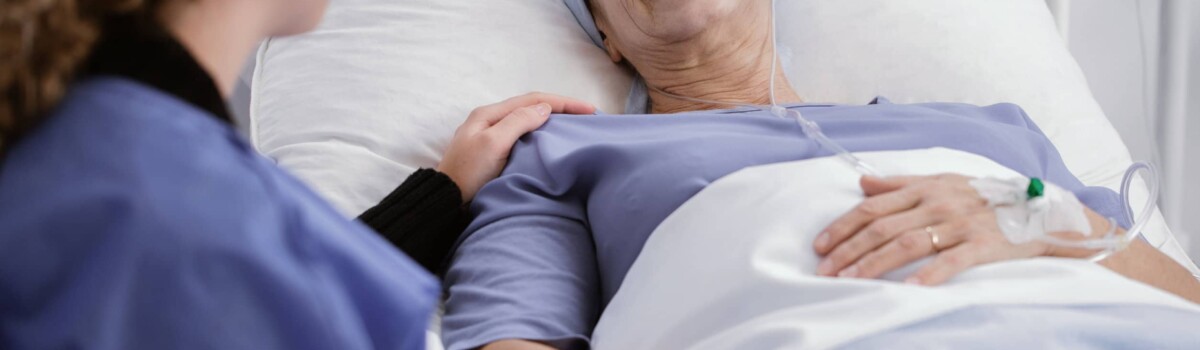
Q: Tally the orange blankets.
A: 0